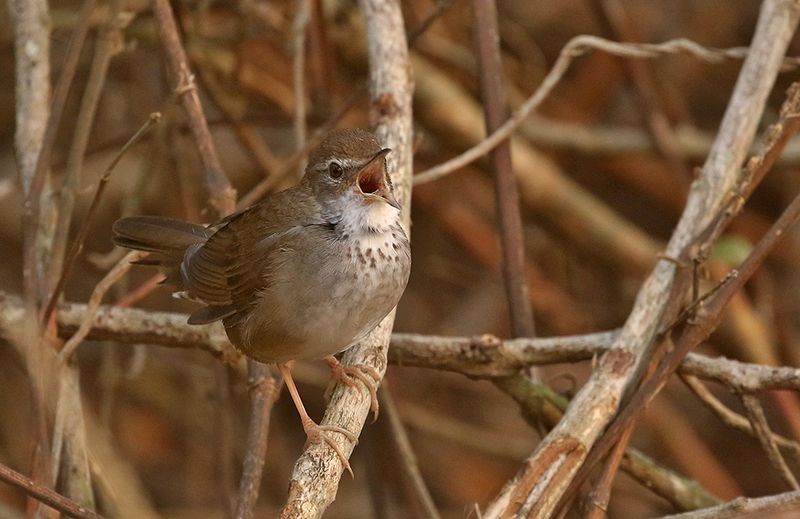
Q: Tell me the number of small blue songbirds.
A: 0